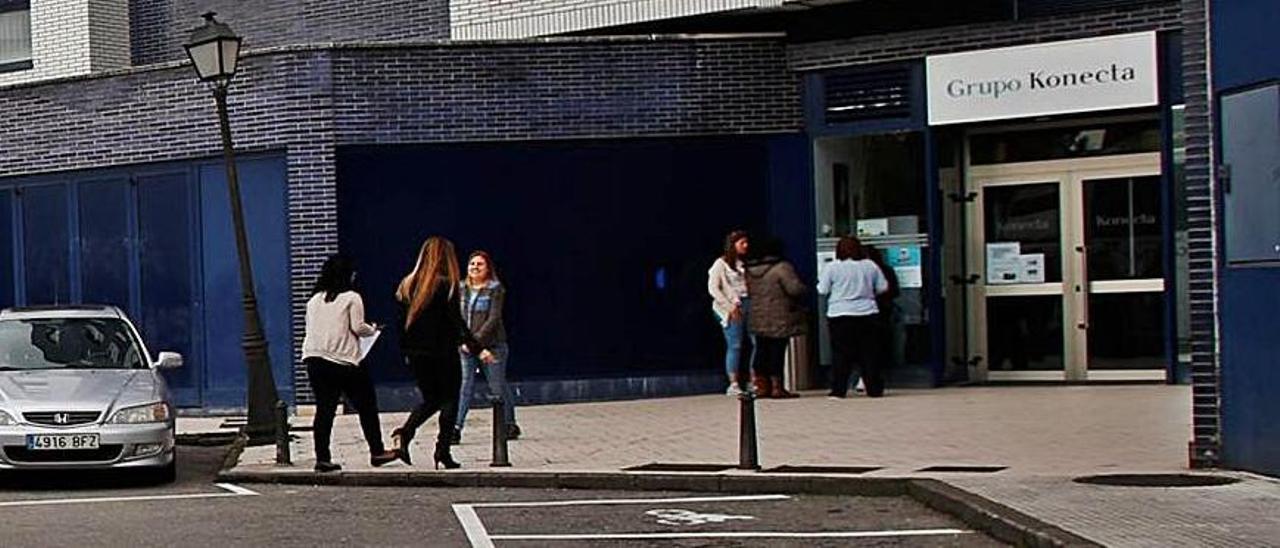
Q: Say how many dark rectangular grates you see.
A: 3